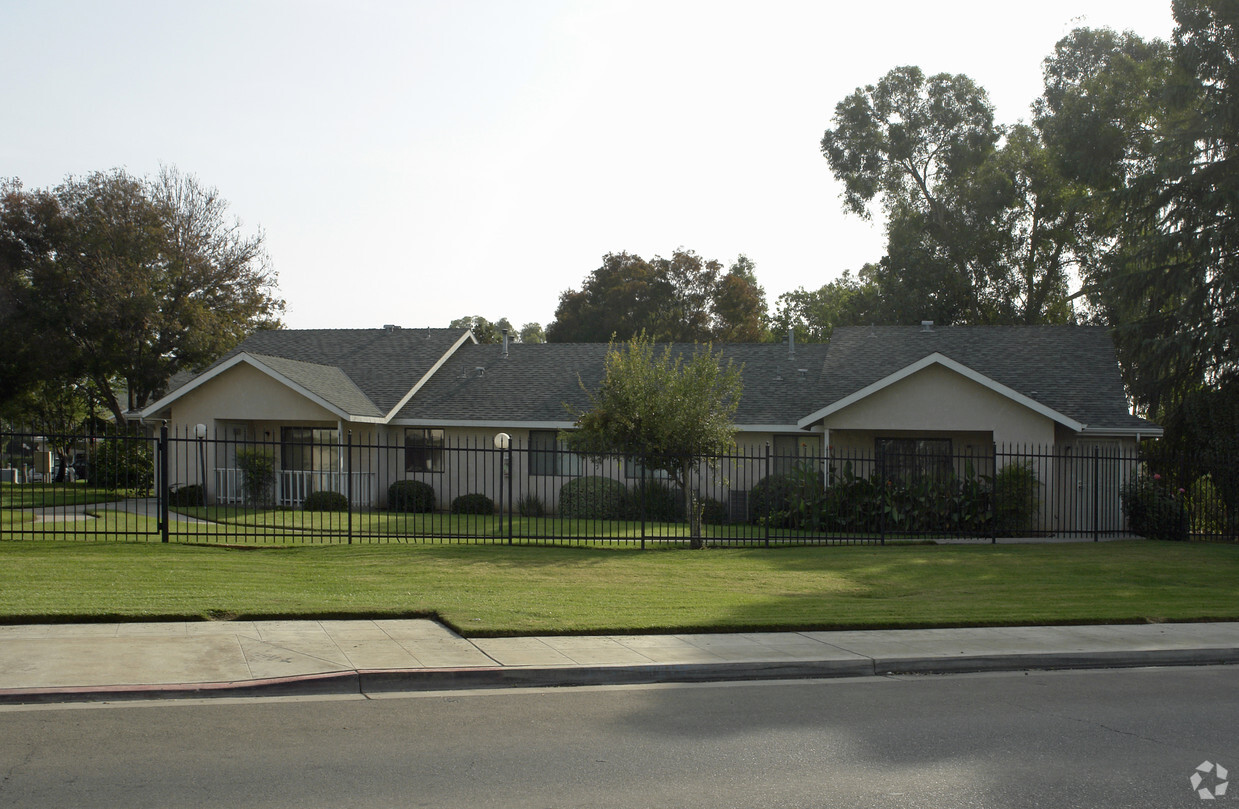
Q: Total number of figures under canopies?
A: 0